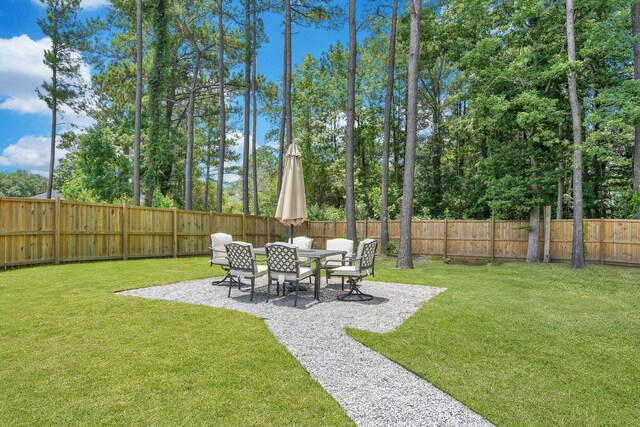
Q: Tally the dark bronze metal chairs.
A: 6